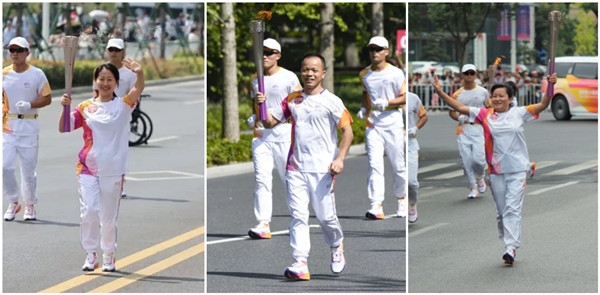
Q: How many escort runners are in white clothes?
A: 6